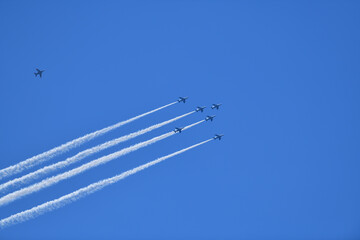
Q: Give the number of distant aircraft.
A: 7